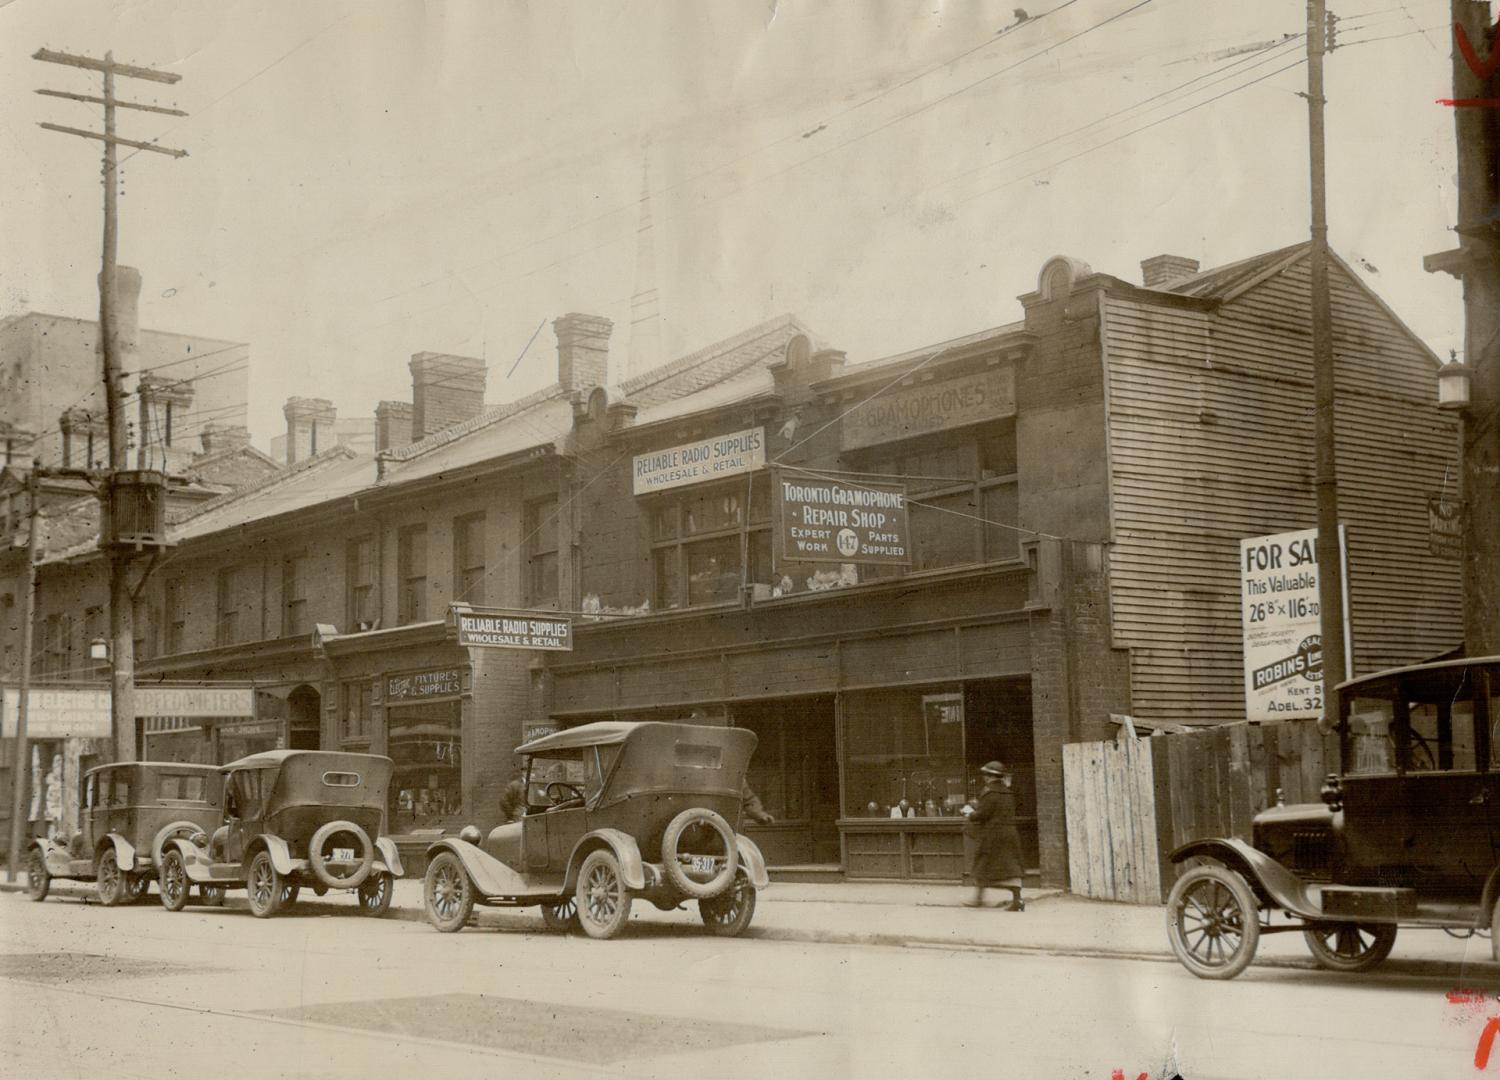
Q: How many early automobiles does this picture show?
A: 4